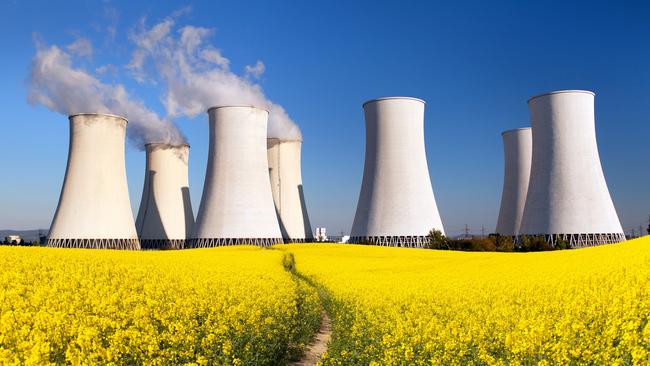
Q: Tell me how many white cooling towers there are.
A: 7